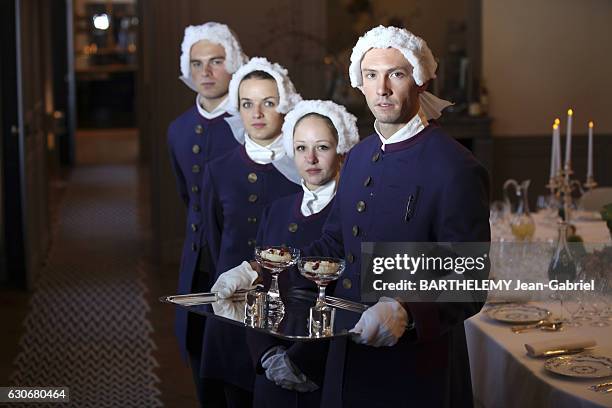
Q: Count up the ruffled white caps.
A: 4